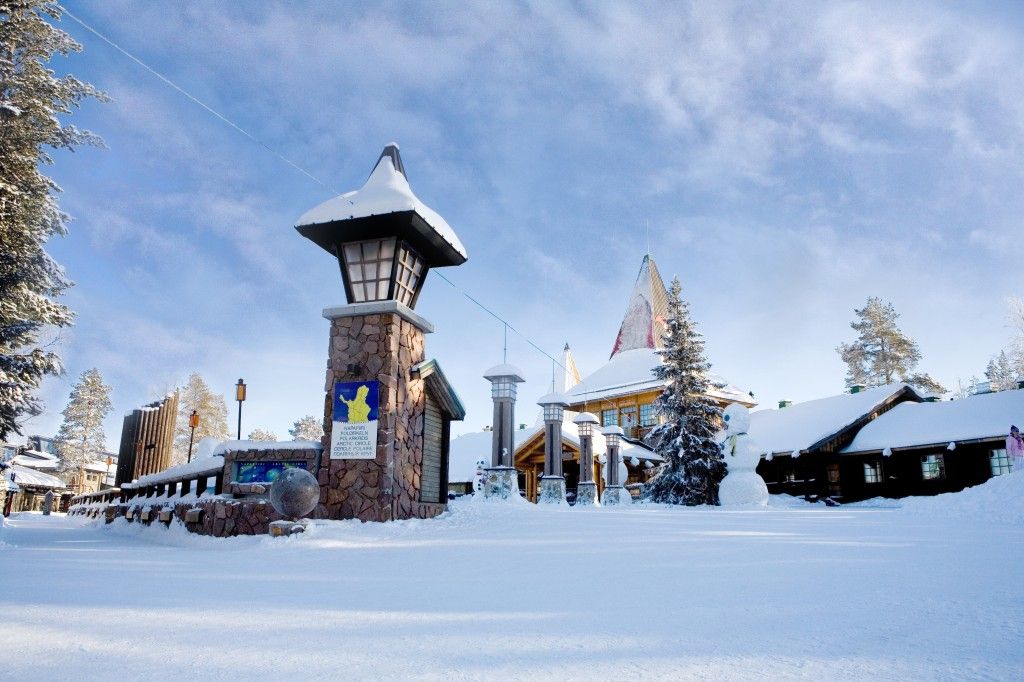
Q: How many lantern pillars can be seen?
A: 5